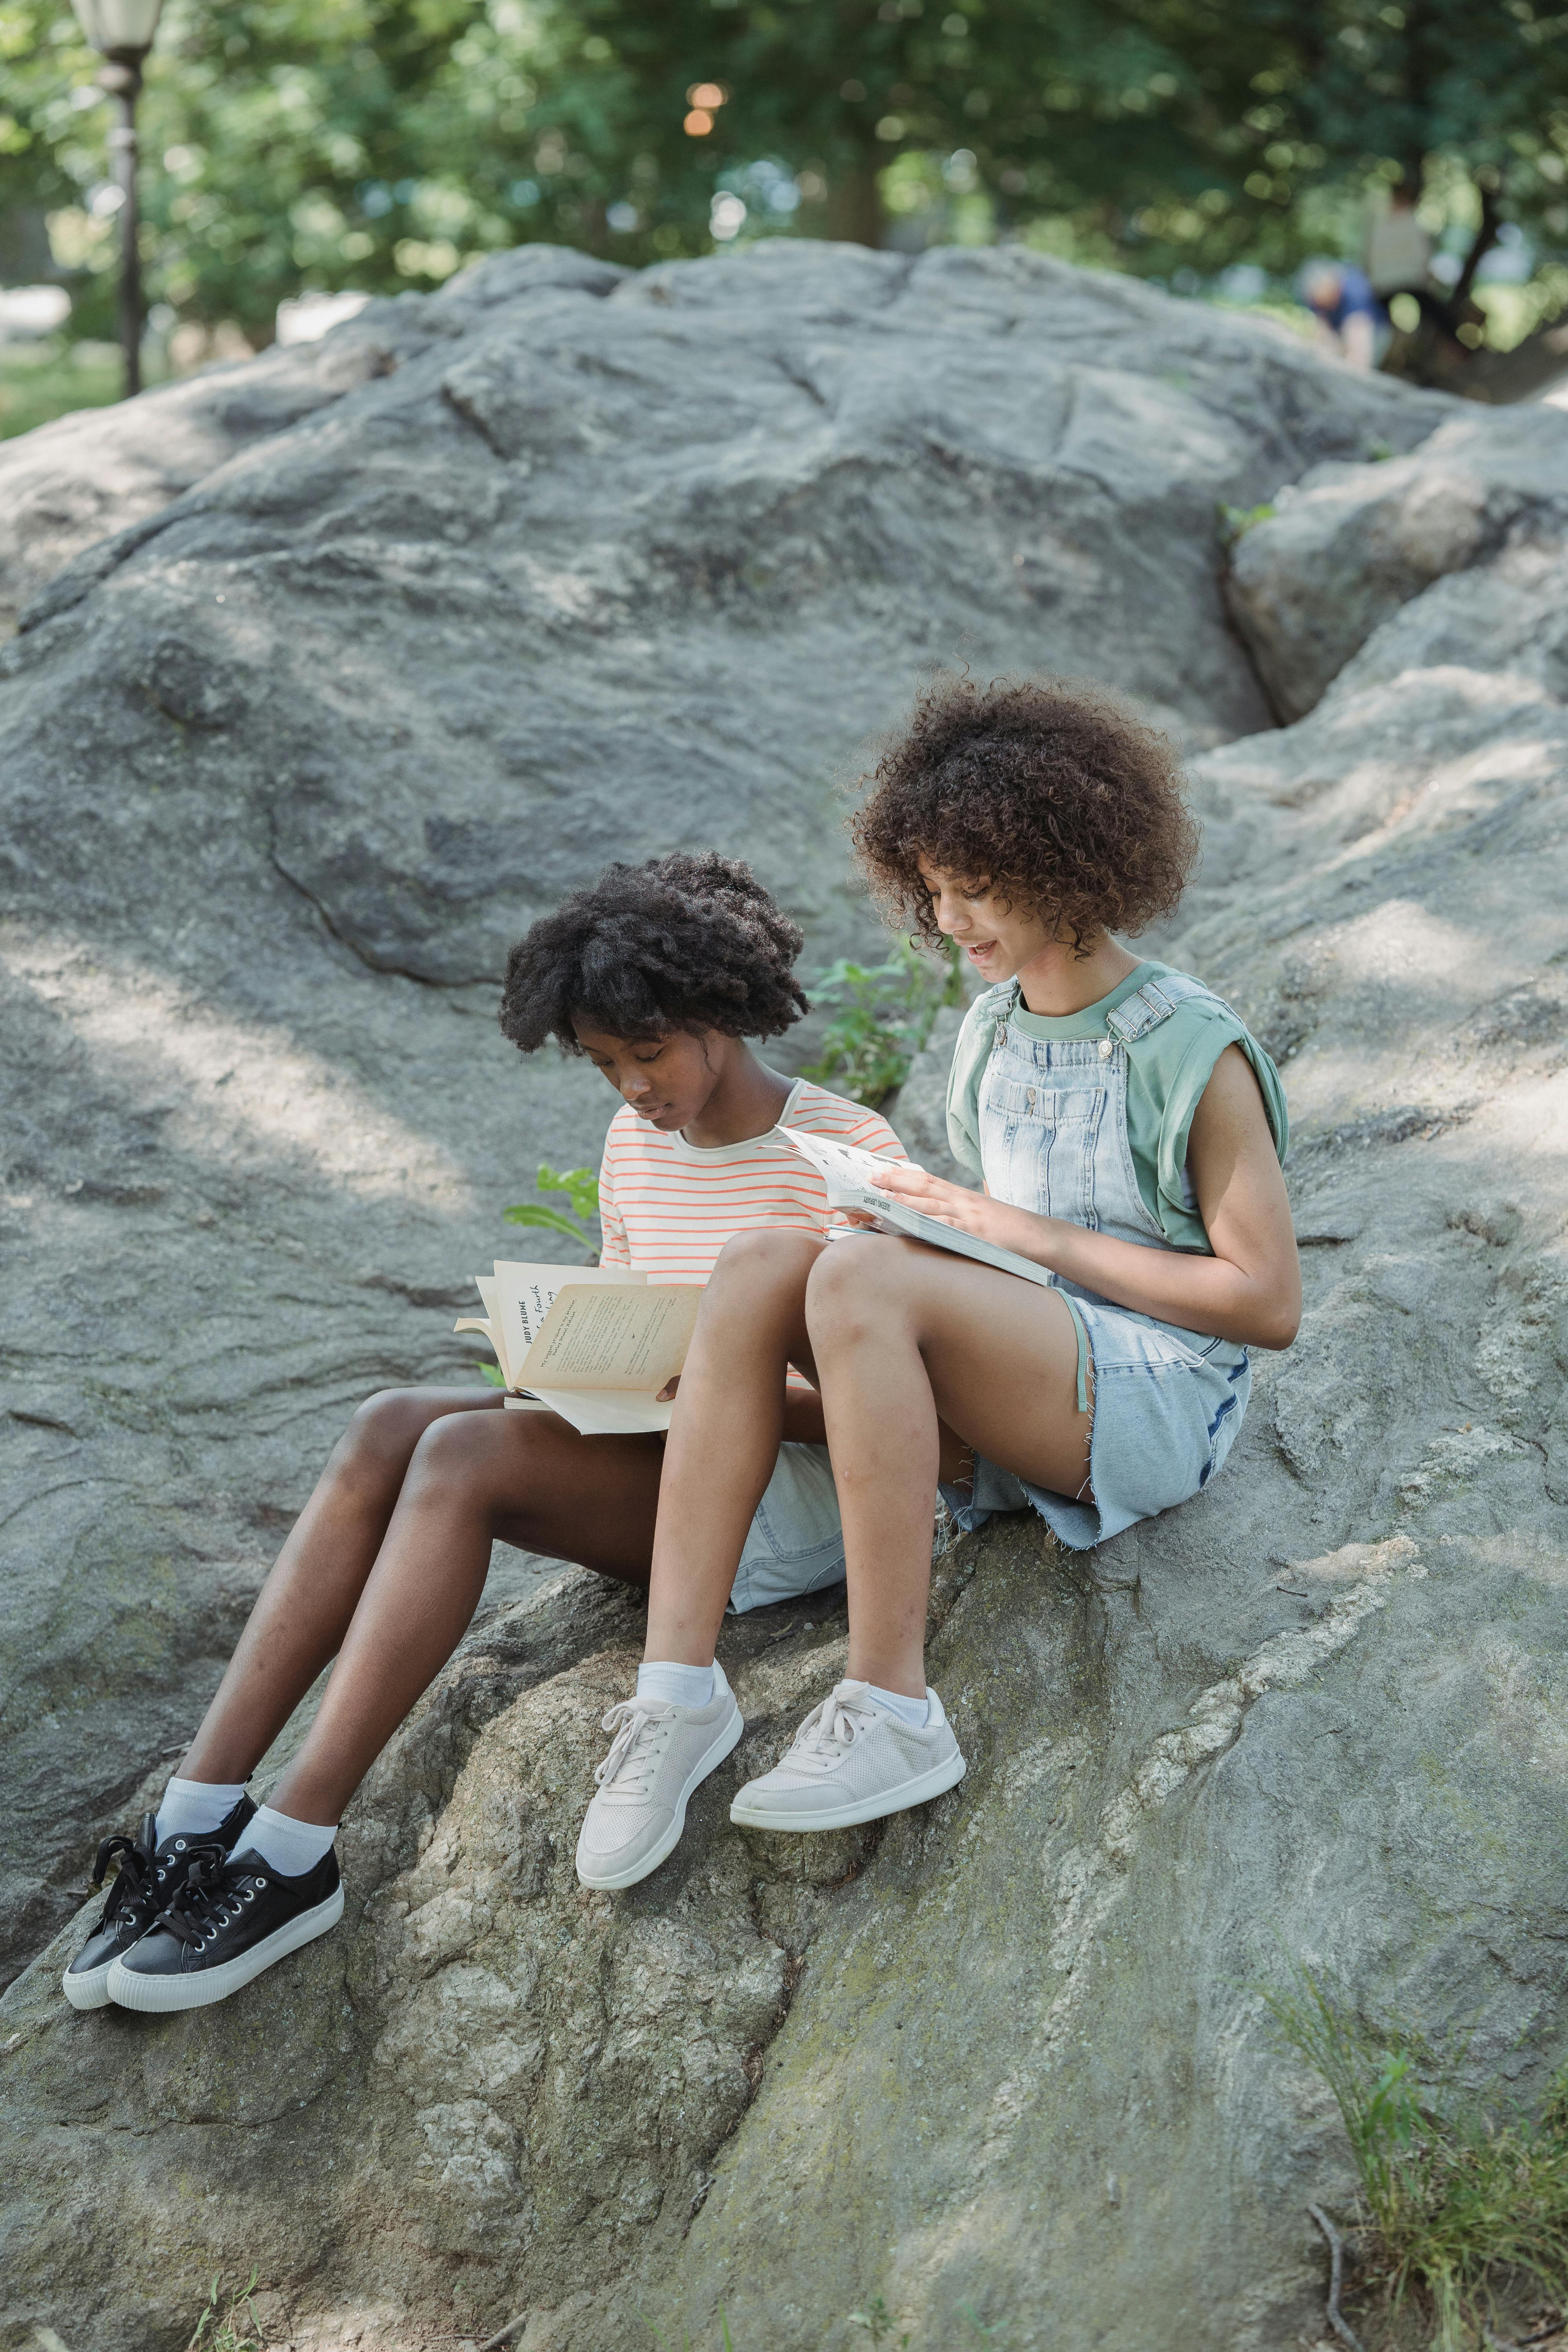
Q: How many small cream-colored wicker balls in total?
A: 0